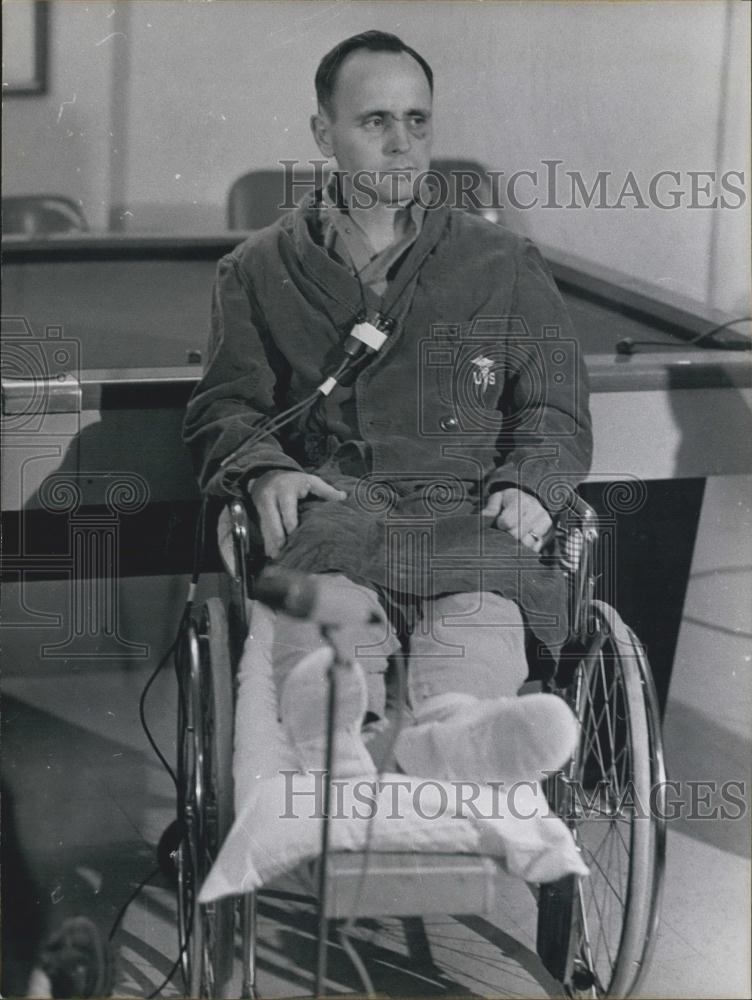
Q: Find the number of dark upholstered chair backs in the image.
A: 3